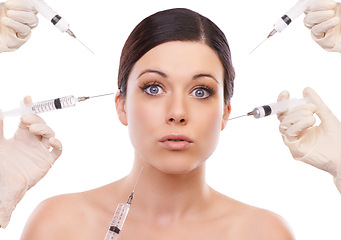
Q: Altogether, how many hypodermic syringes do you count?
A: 5